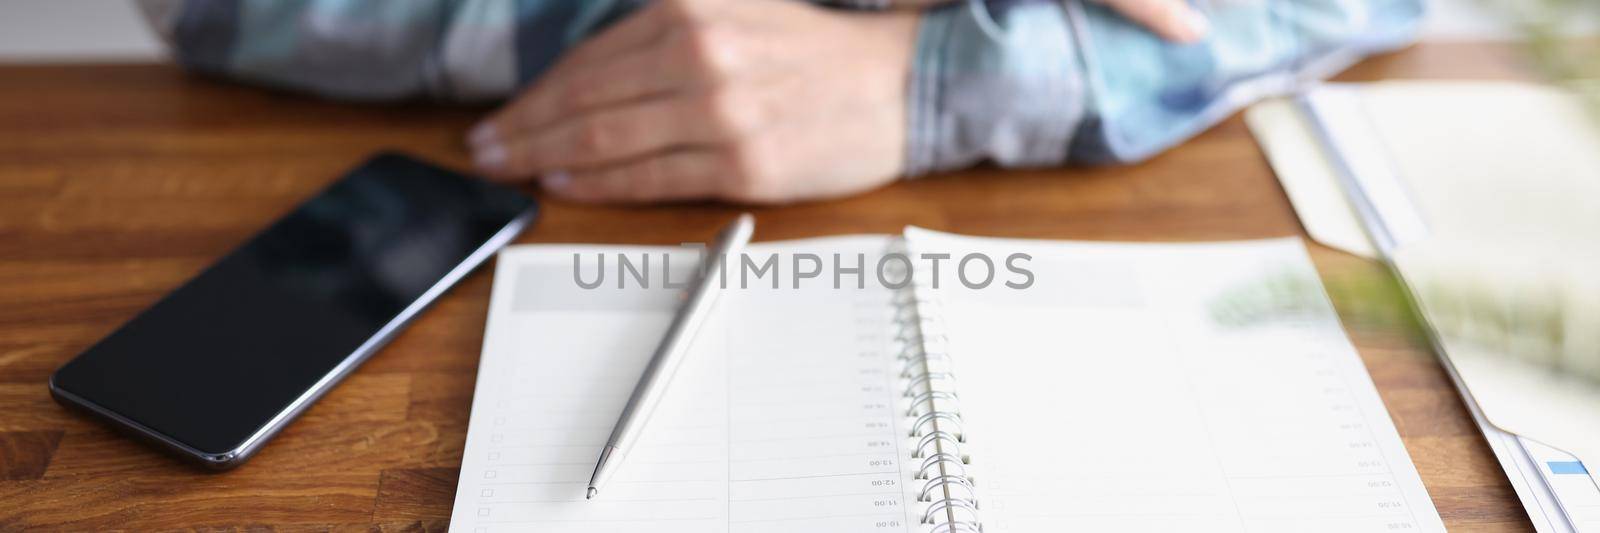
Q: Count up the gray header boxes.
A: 2